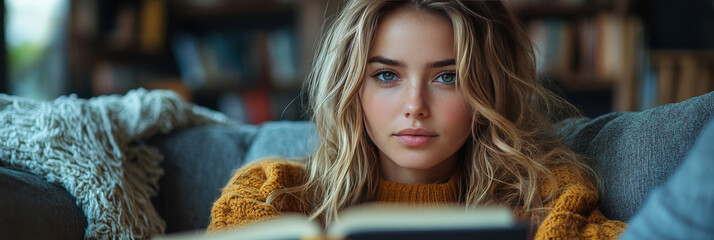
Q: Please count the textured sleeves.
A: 2